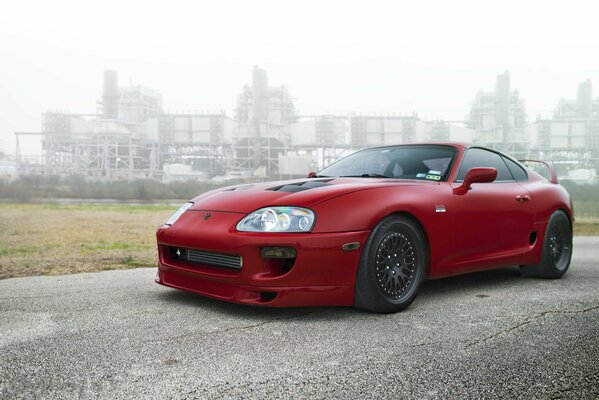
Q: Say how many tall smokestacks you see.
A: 4